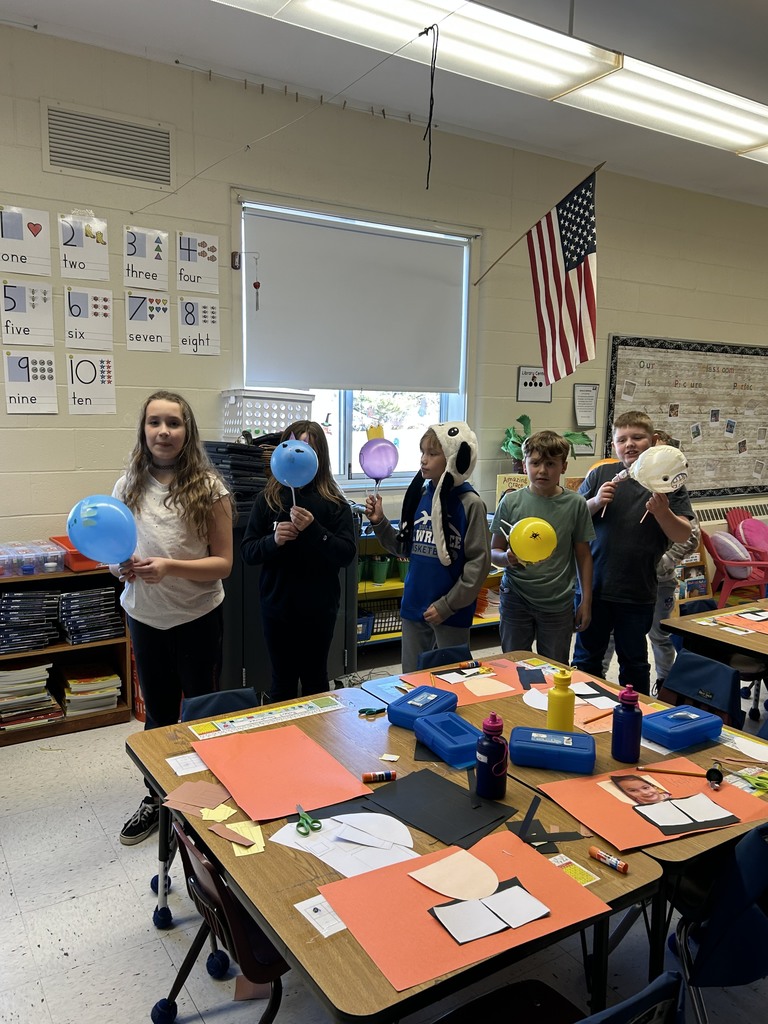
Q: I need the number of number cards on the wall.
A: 10